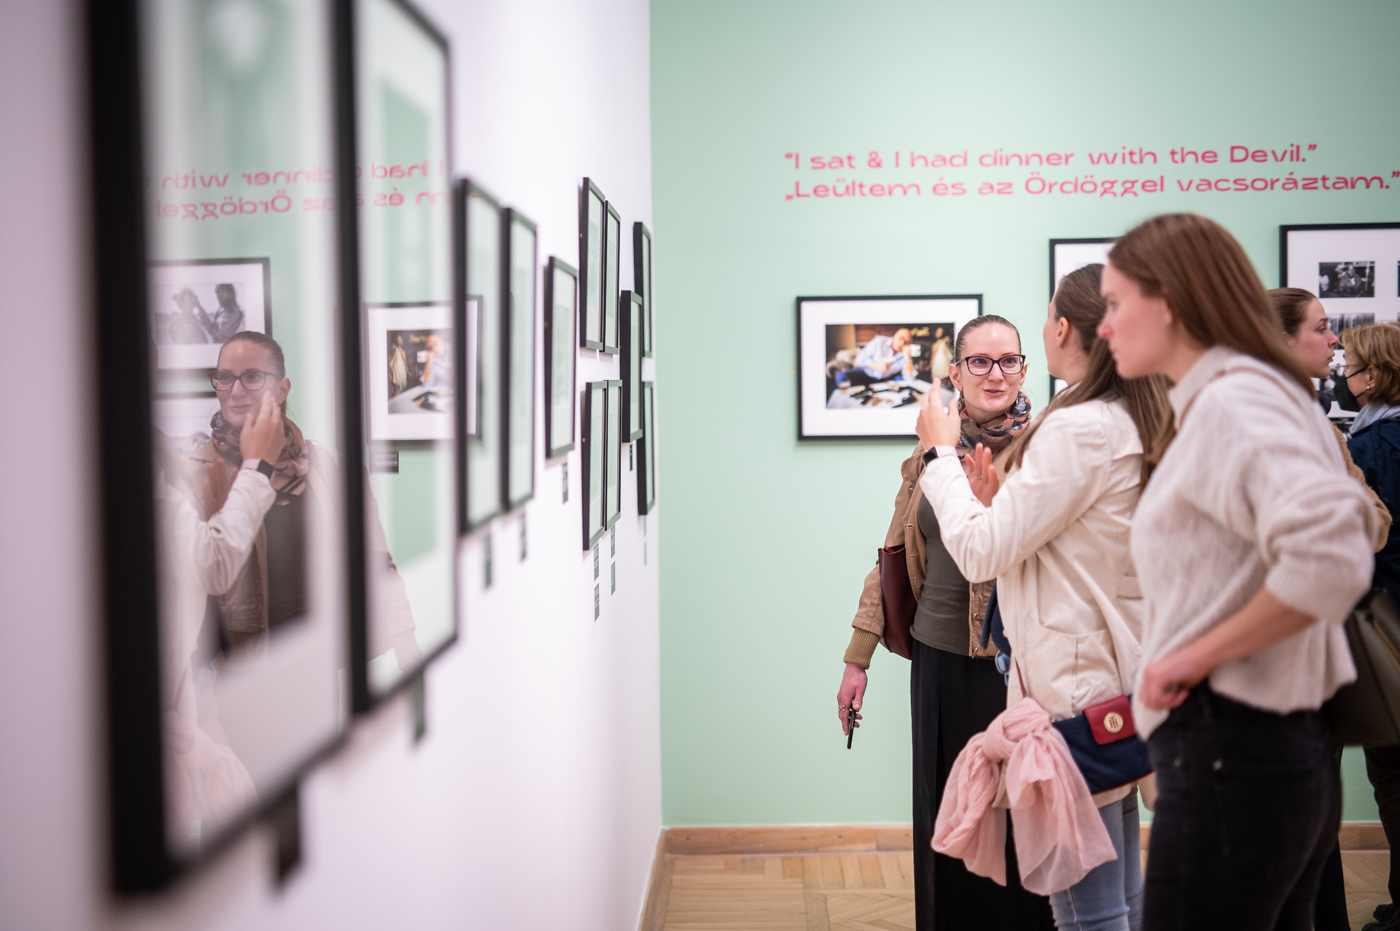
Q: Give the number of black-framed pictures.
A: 15